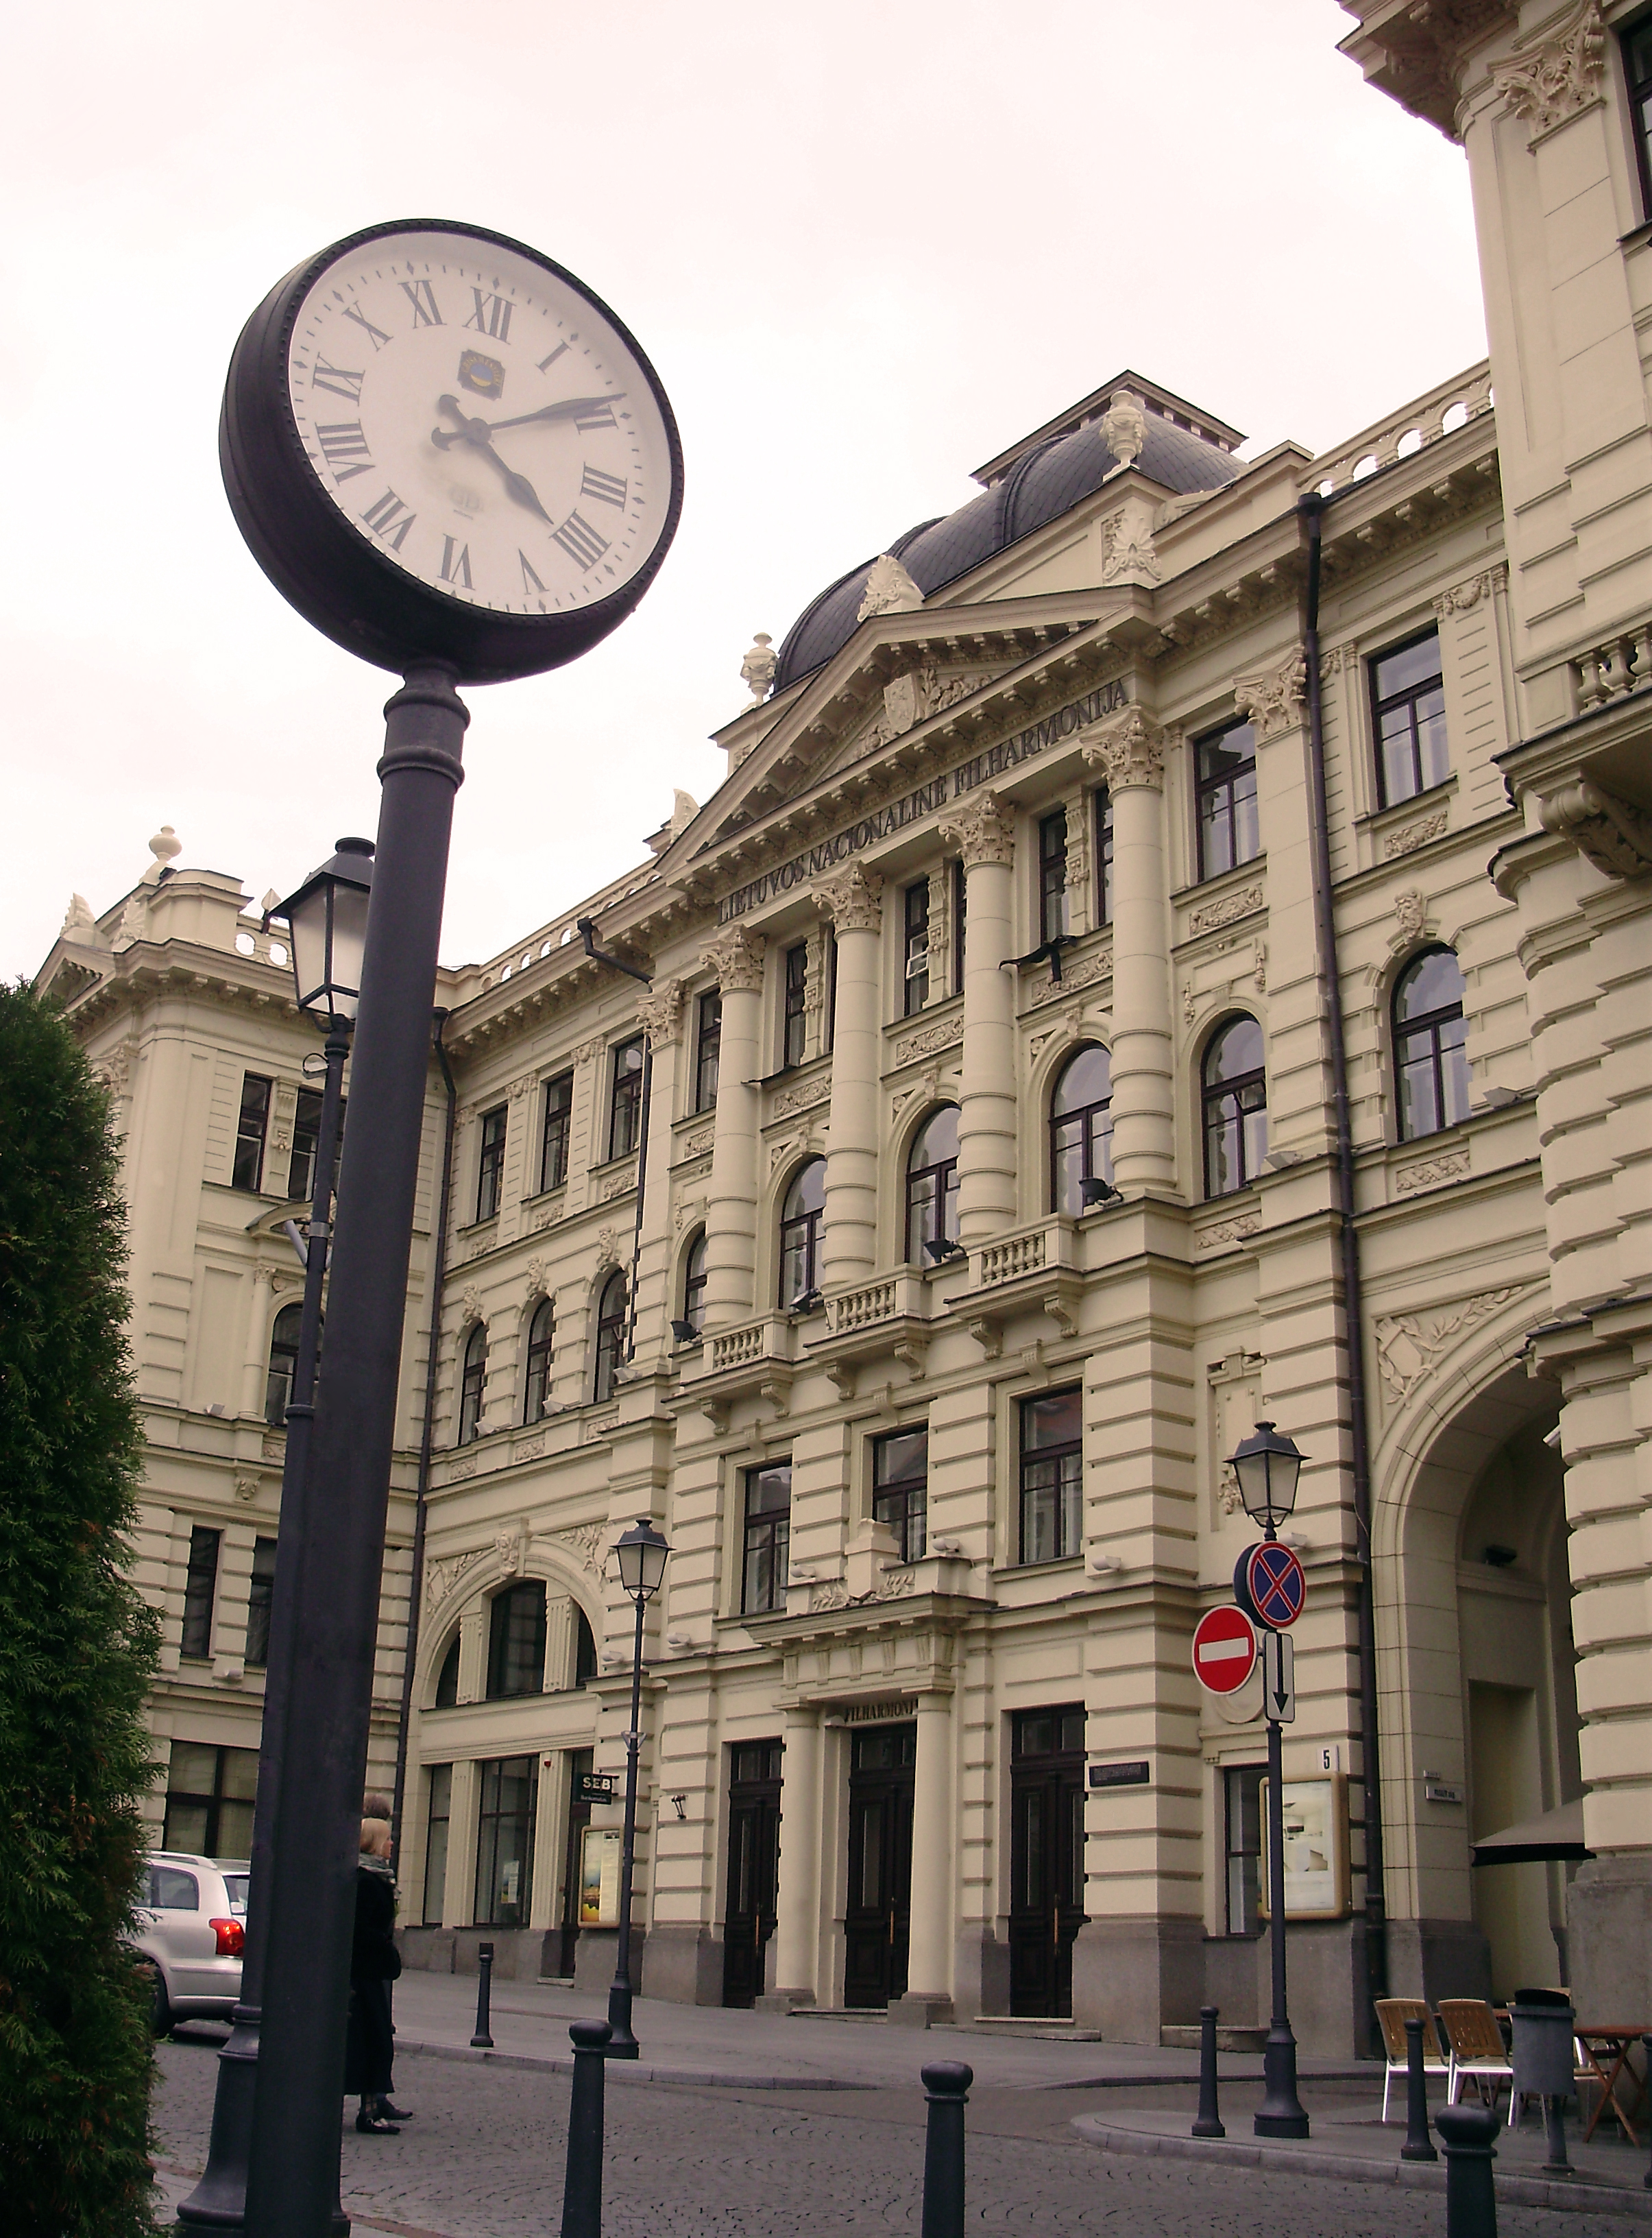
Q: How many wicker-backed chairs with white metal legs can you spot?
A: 2